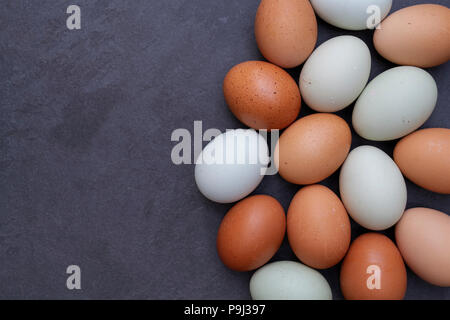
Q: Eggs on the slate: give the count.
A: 15